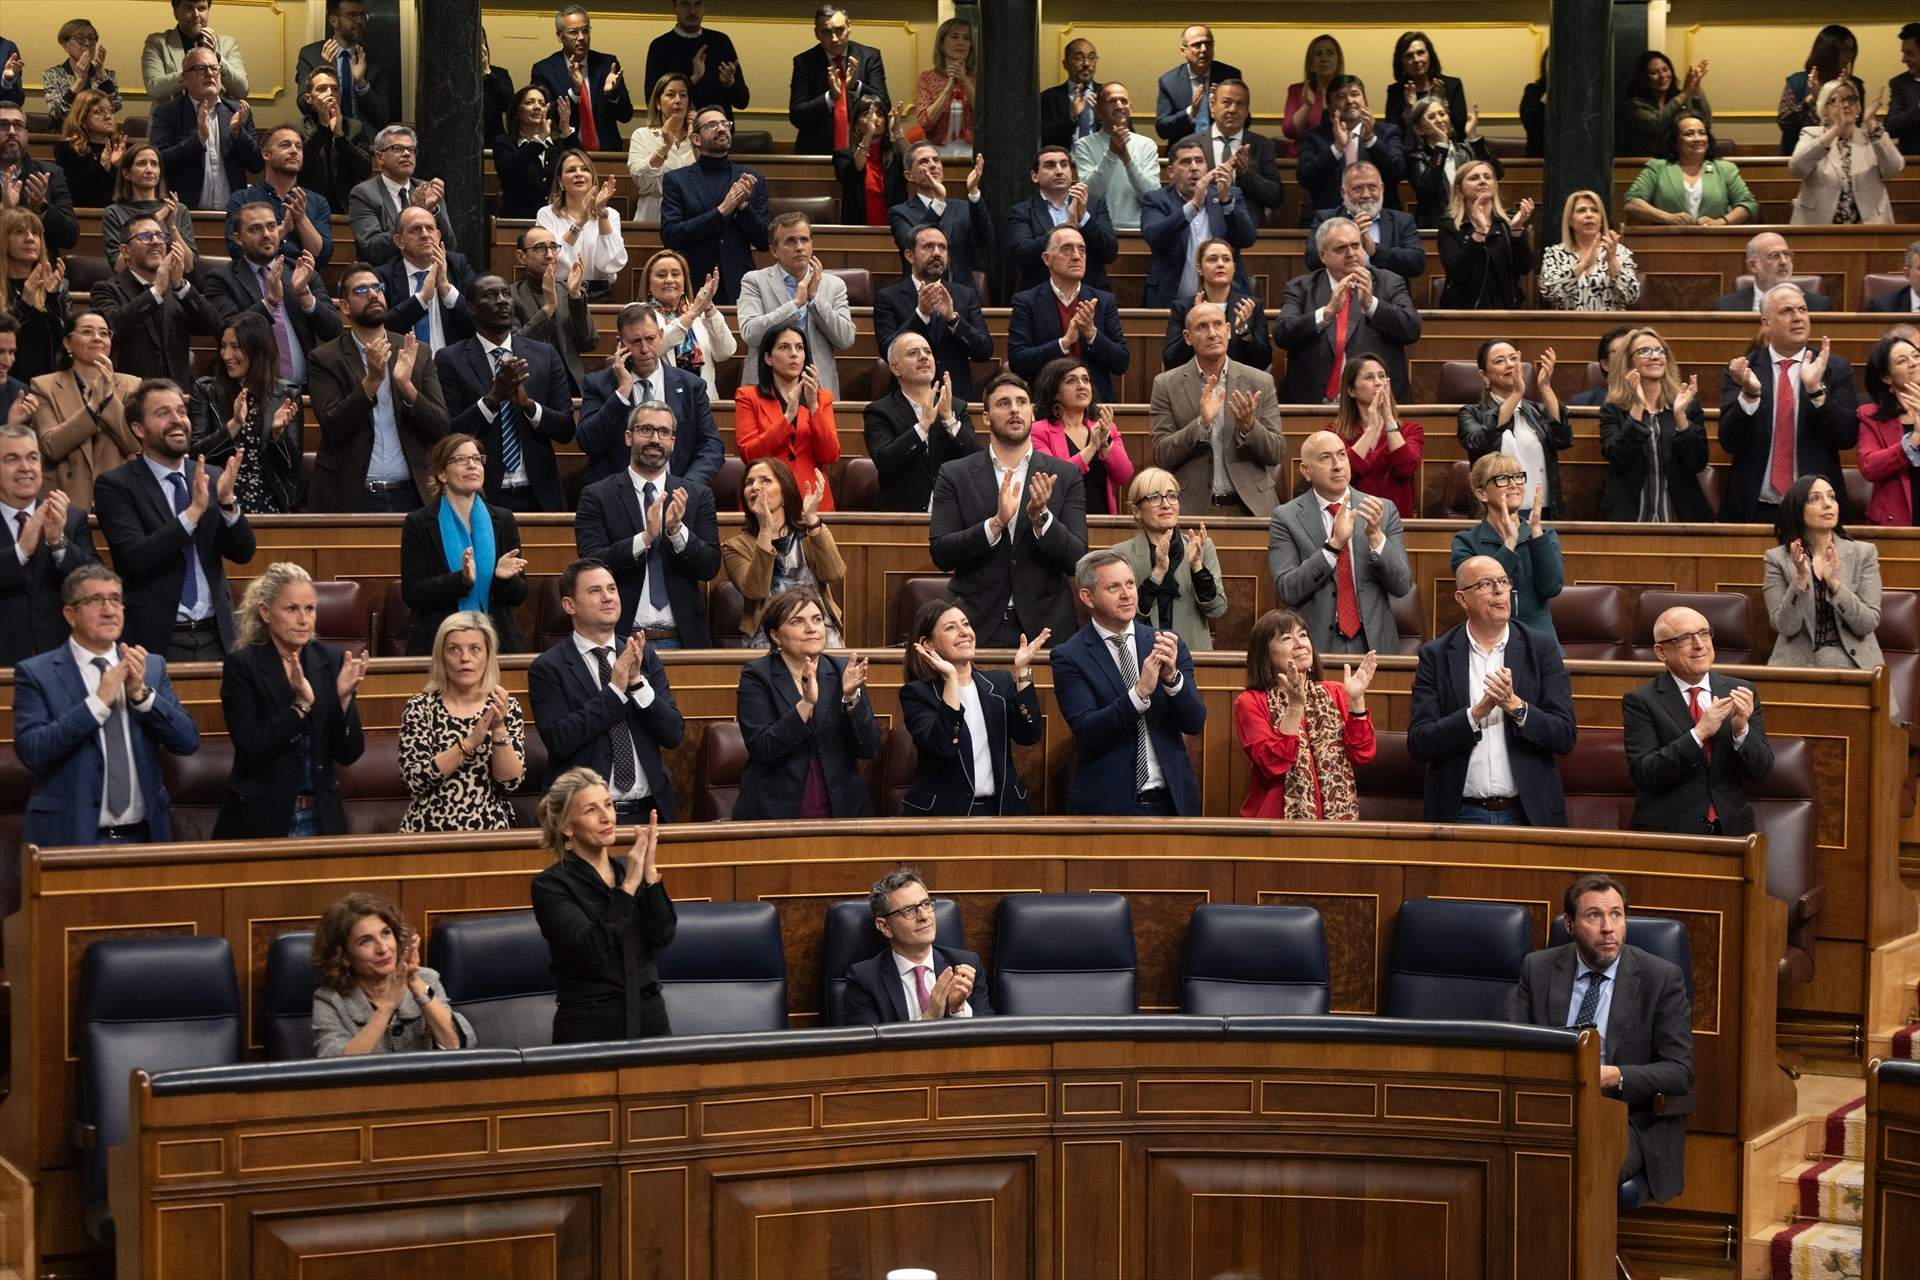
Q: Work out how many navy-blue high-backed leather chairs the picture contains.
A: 9